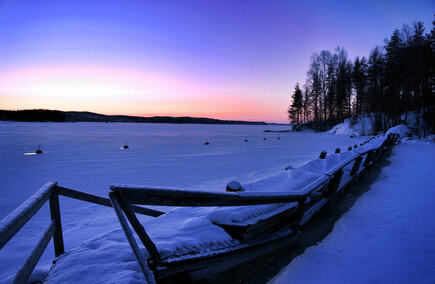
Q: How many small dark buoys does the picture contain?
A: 6